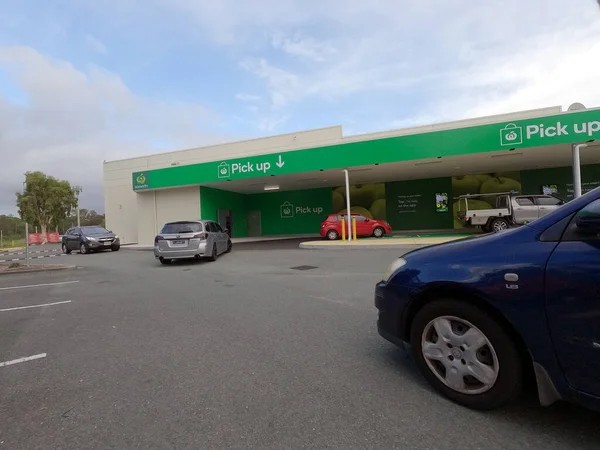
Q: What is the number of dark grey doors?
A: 2